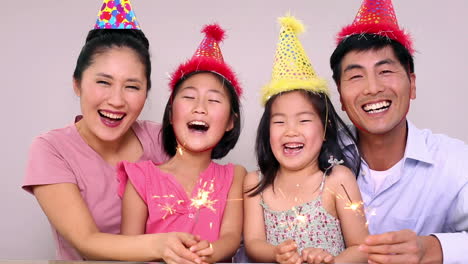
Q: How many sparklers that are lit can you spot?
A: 3